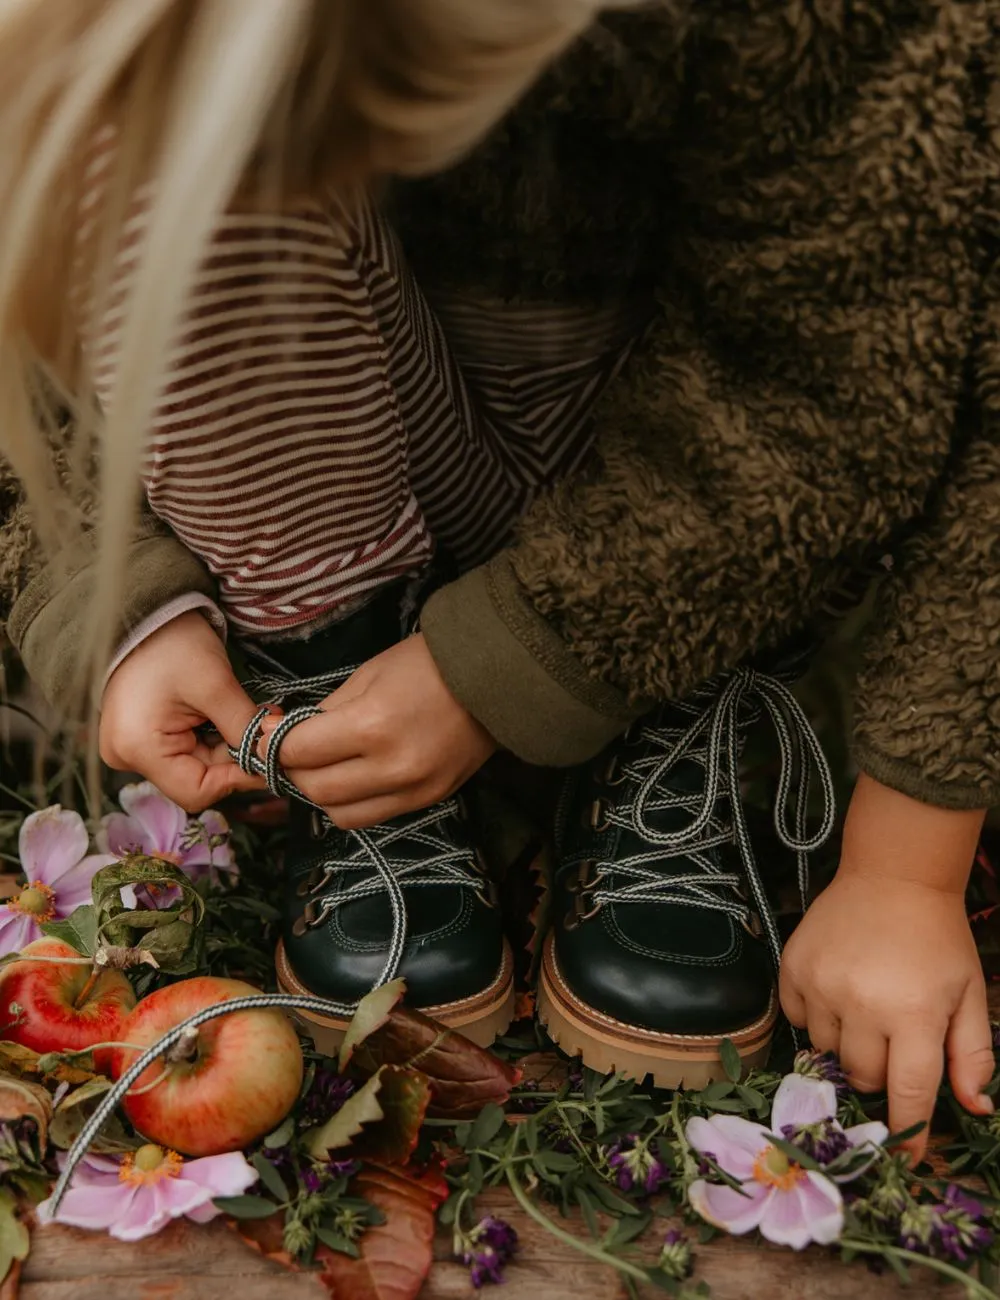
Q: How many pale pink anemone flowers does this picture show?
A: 4